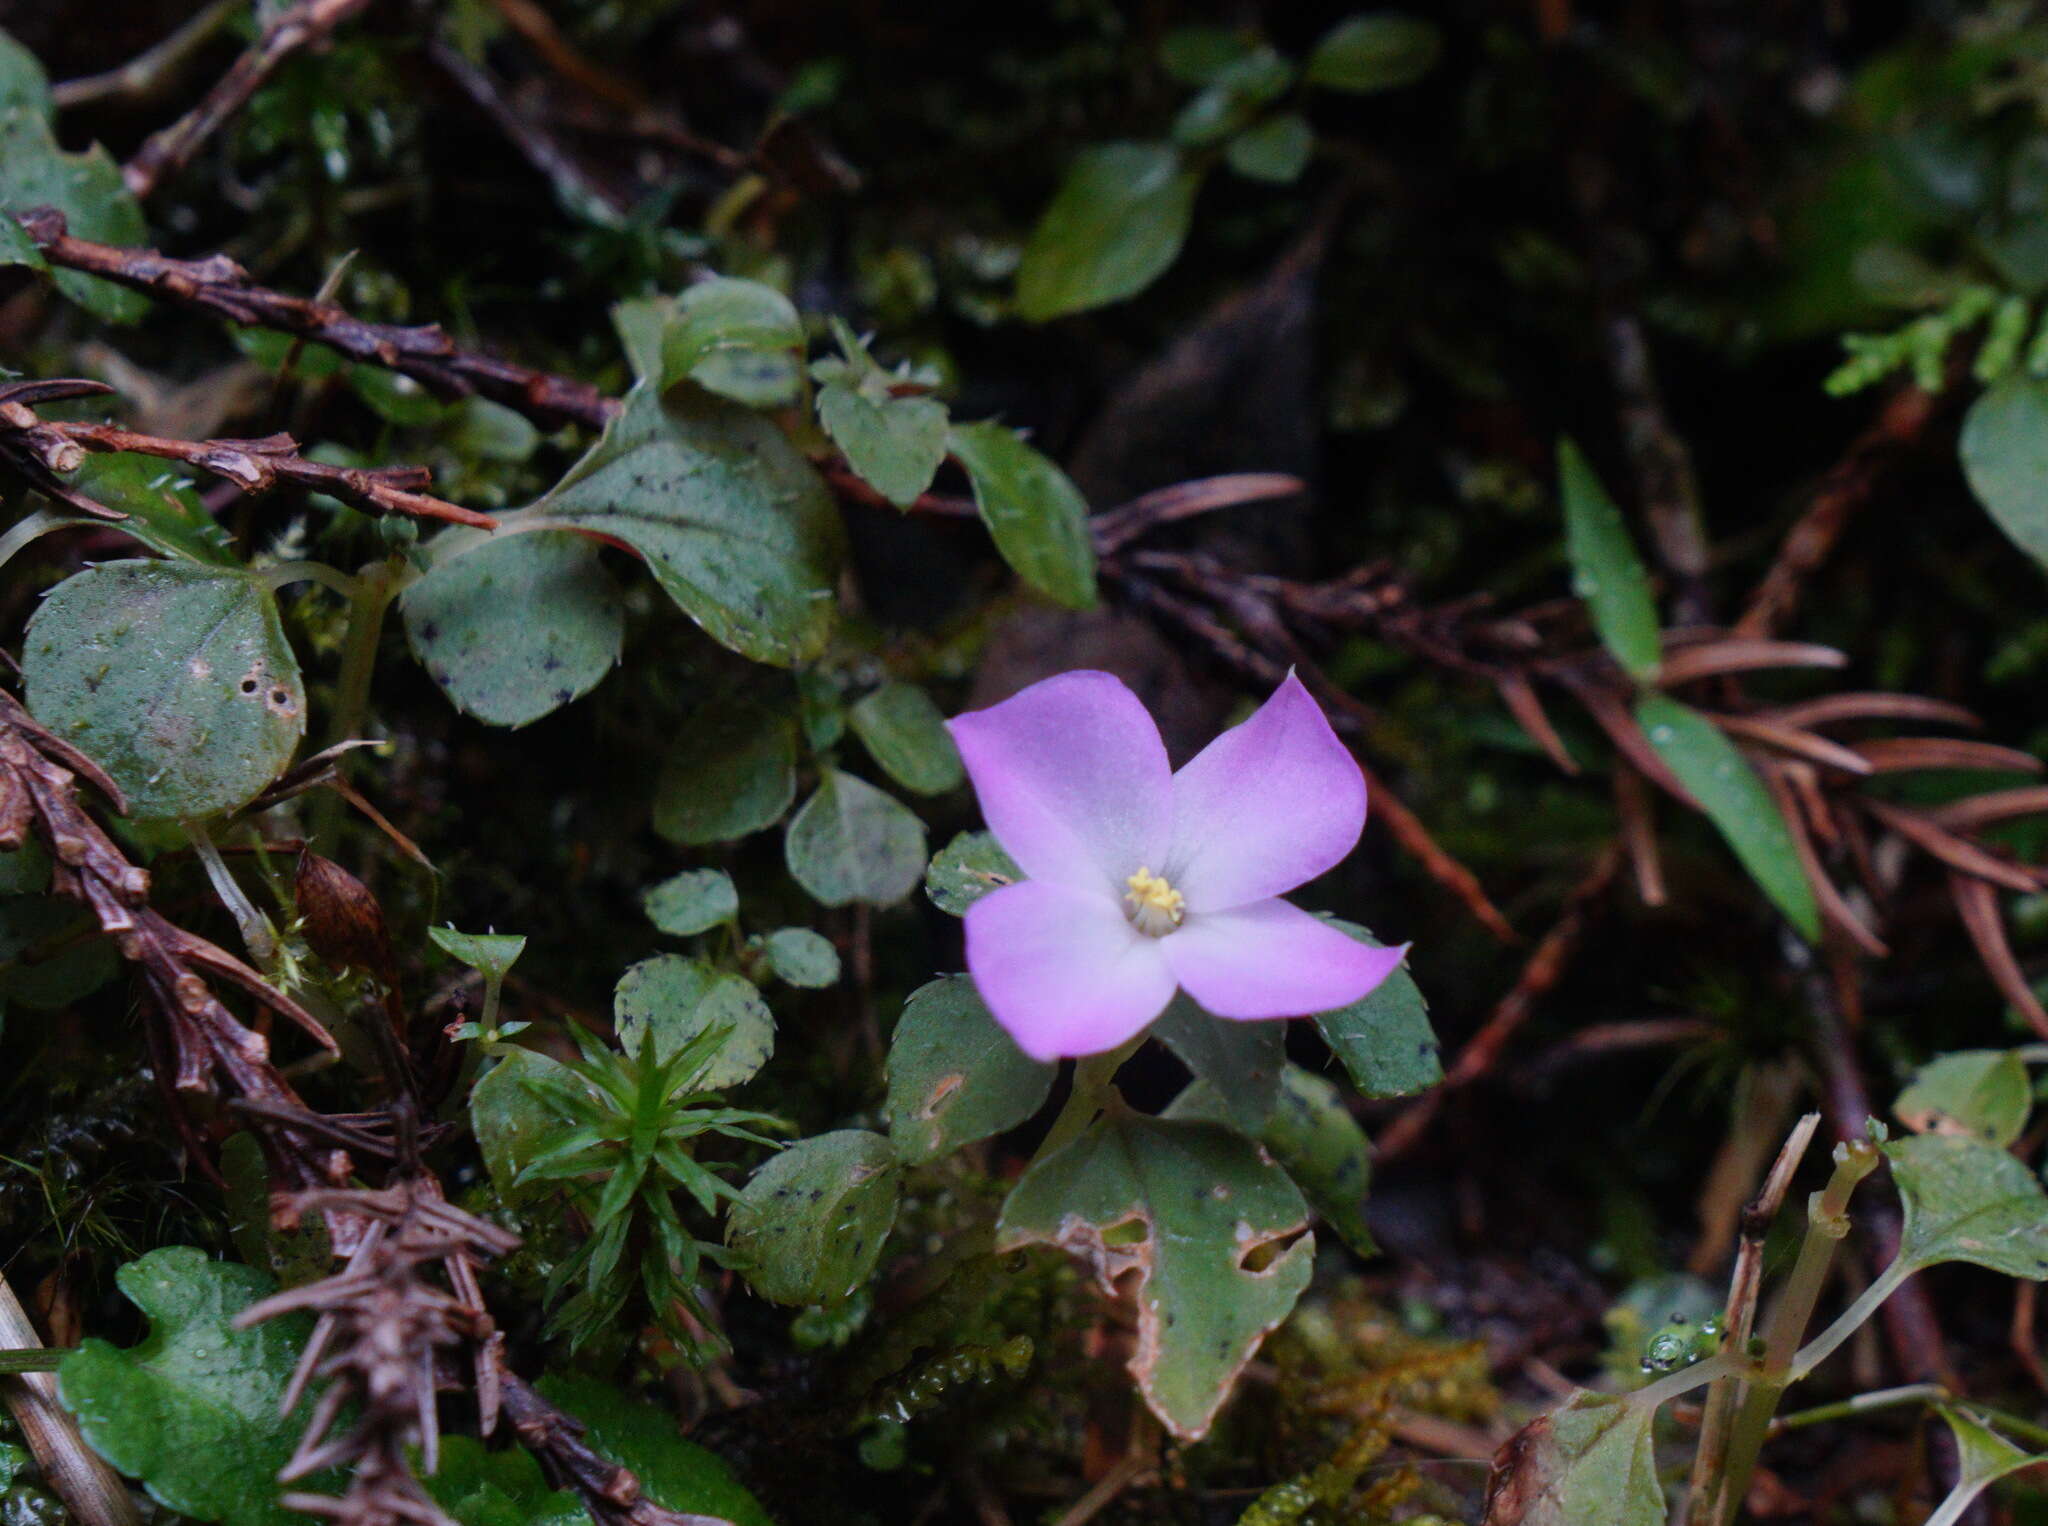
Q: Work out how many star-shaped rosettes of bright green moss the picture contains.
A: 1